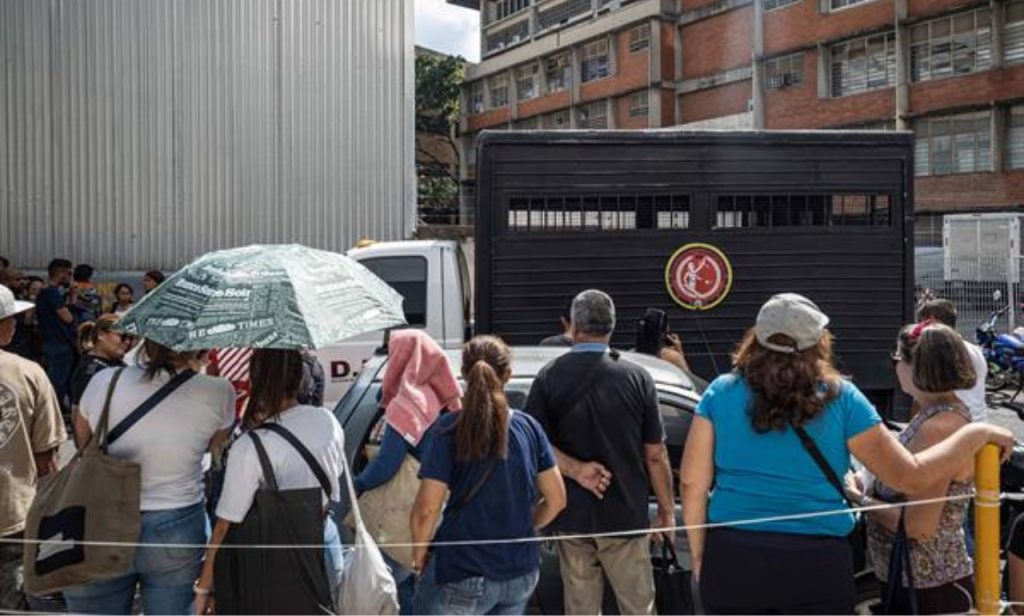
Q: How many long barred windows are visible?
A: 2